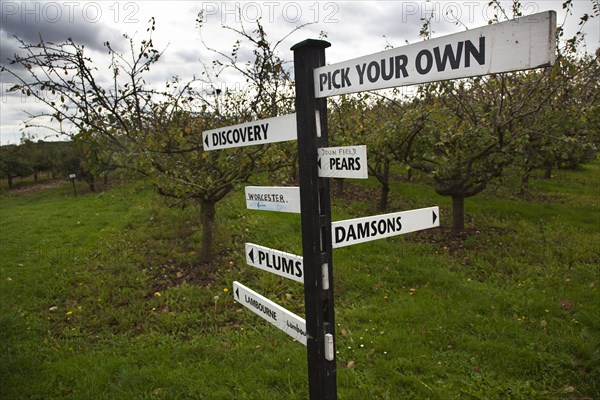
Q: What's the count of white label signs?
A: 7